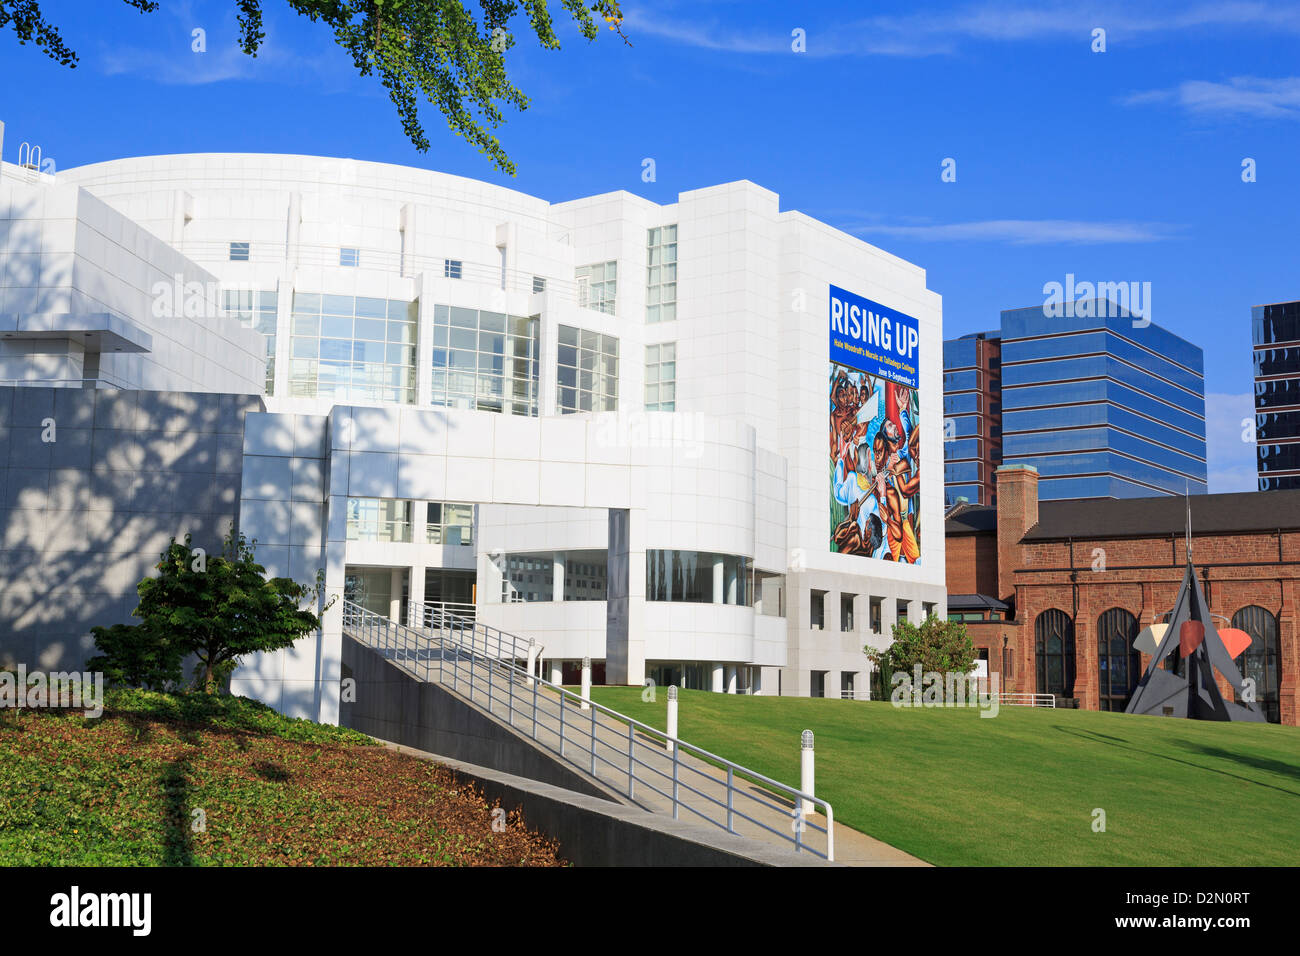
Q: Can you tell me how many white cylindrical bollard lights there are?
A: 4